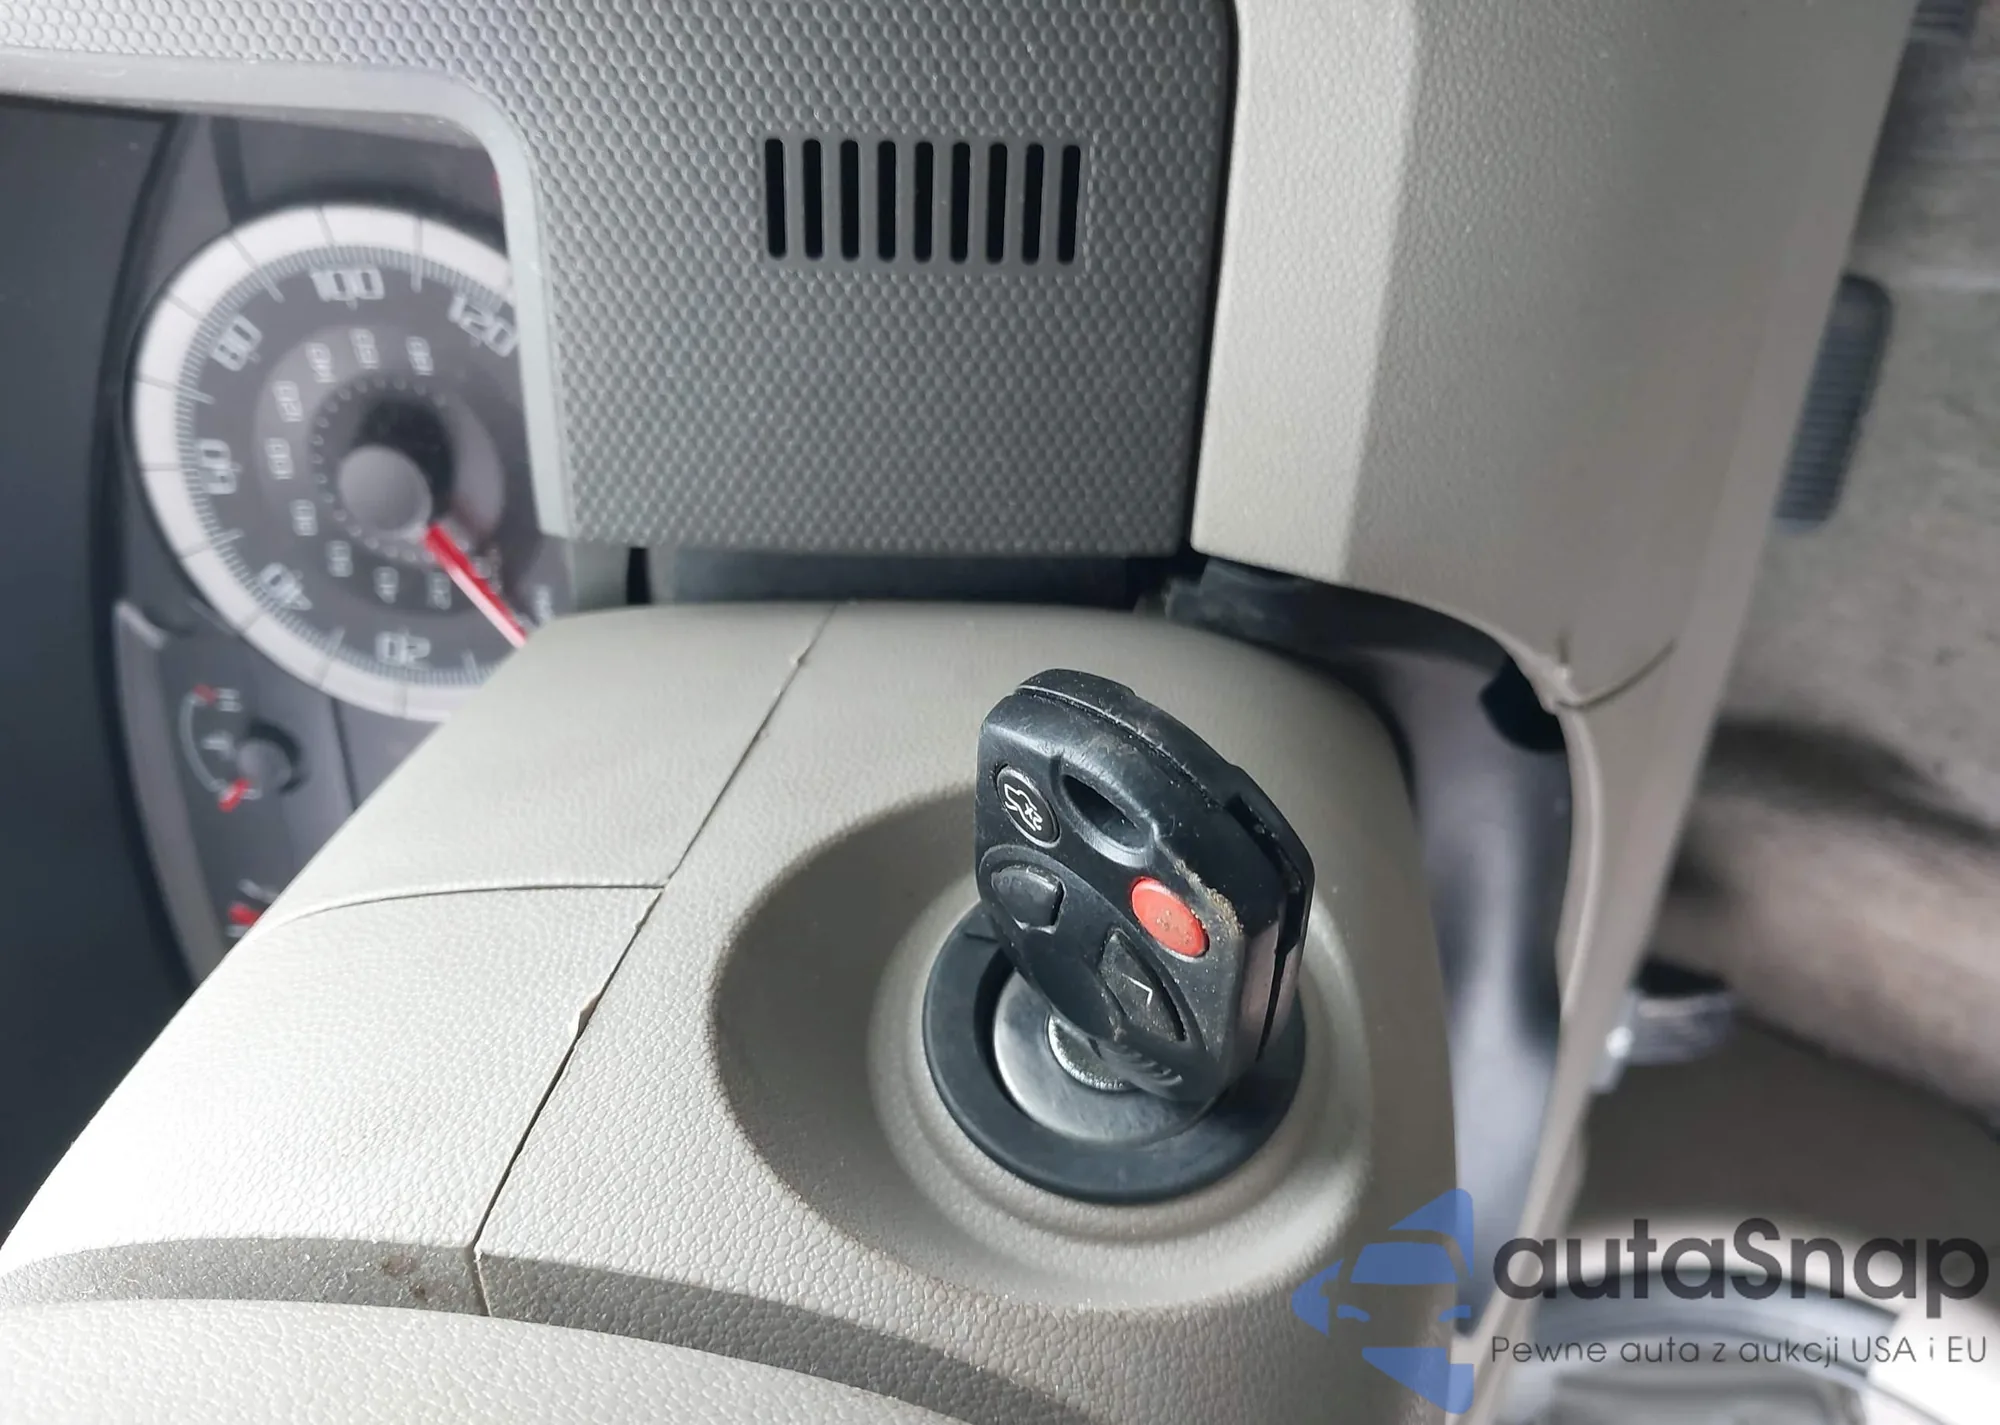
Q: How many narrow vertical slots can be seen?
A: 9